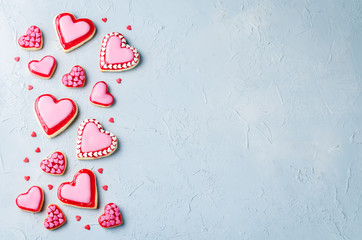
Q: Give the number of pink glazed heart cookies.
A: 8